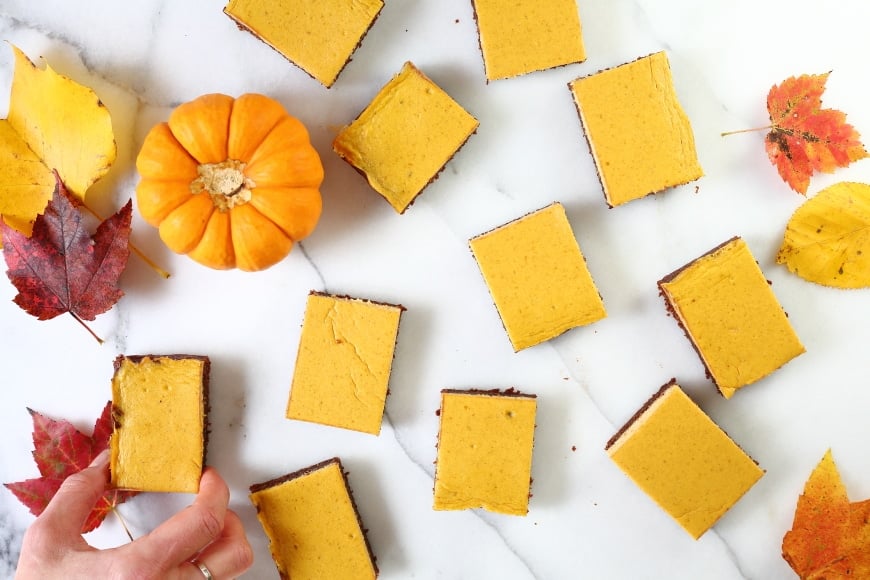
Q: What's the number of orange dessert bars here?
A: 11